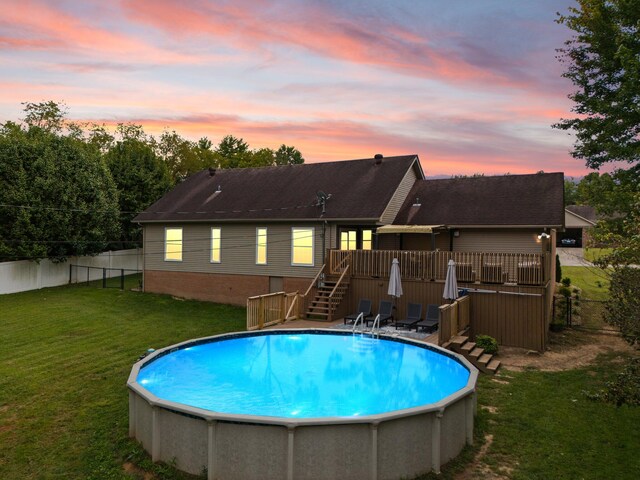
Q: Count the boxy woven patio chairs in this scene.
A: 3